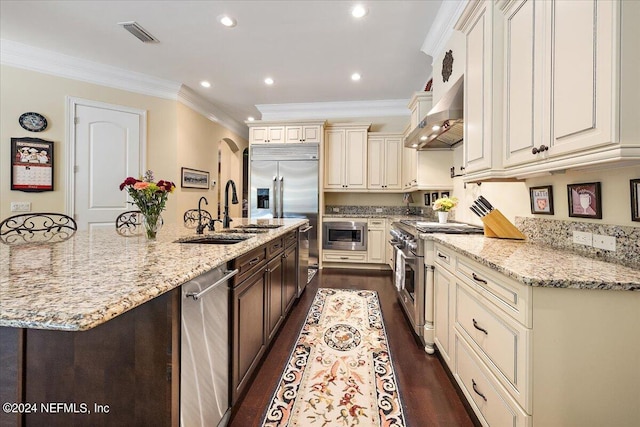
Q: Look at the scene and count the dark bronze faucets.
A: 2